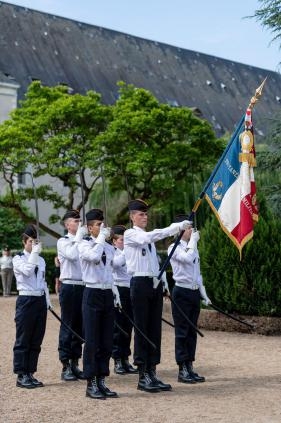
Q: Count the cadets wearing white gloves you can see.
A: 6